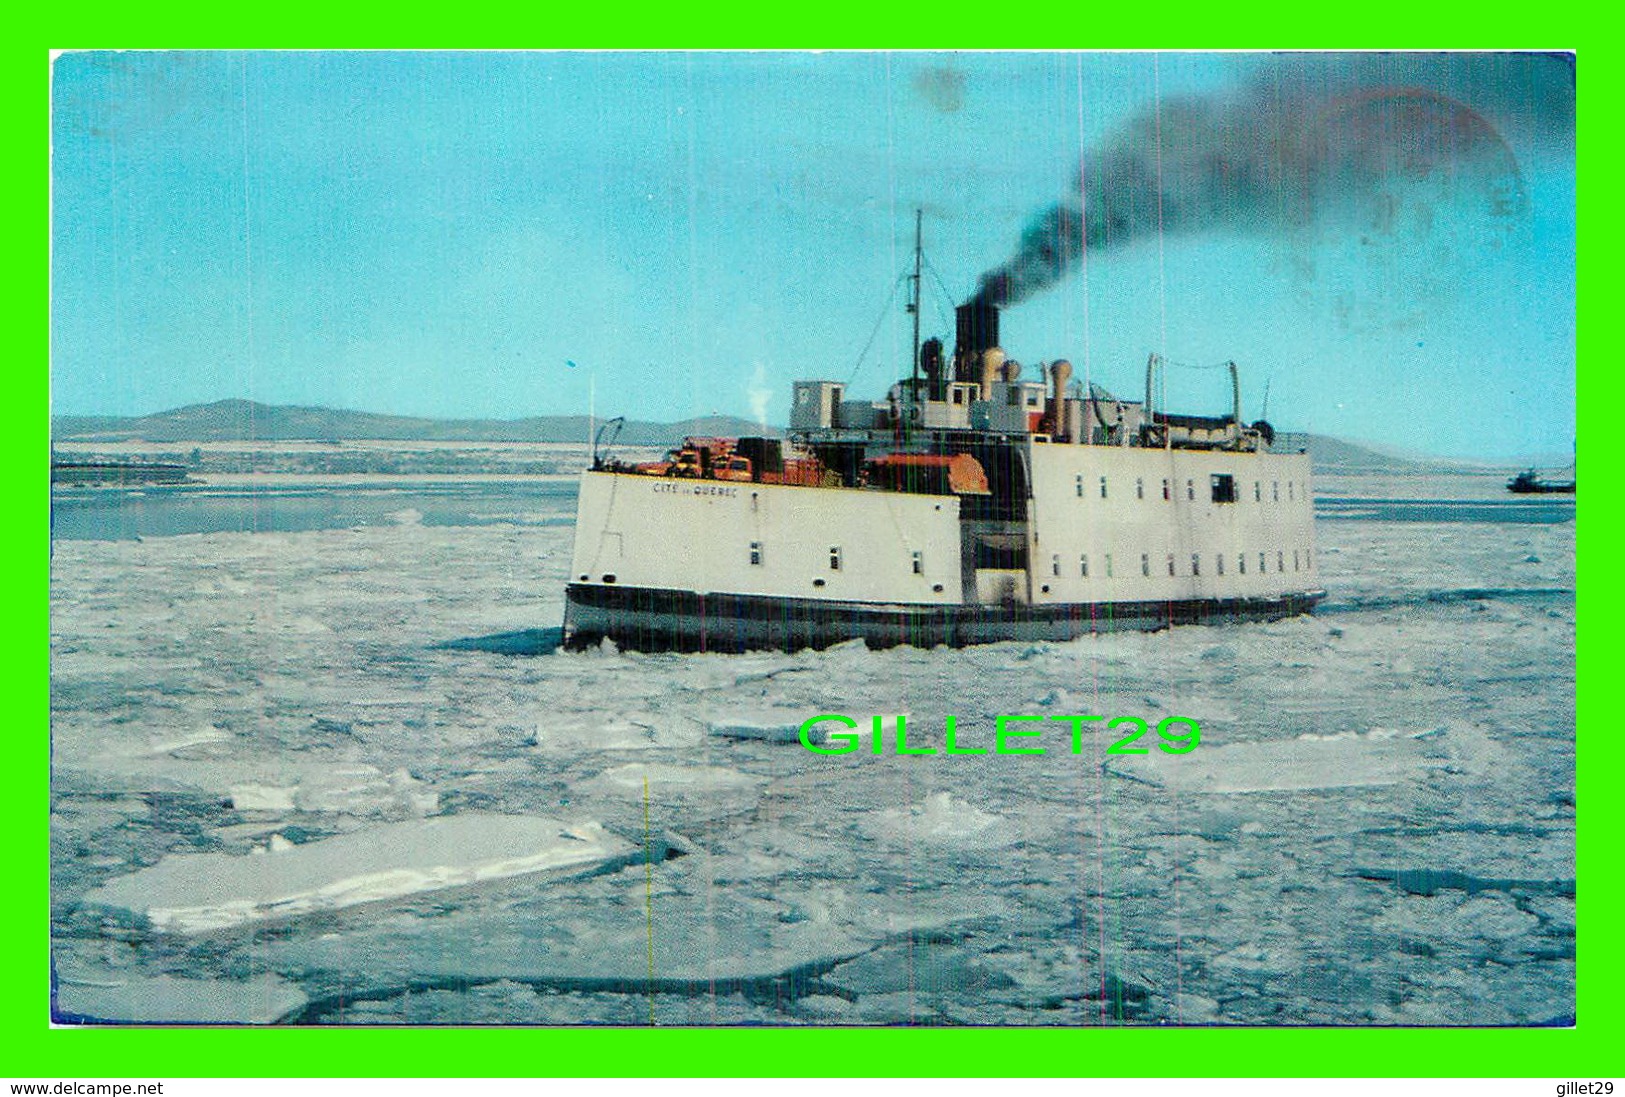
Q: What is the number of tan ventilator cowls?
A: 3